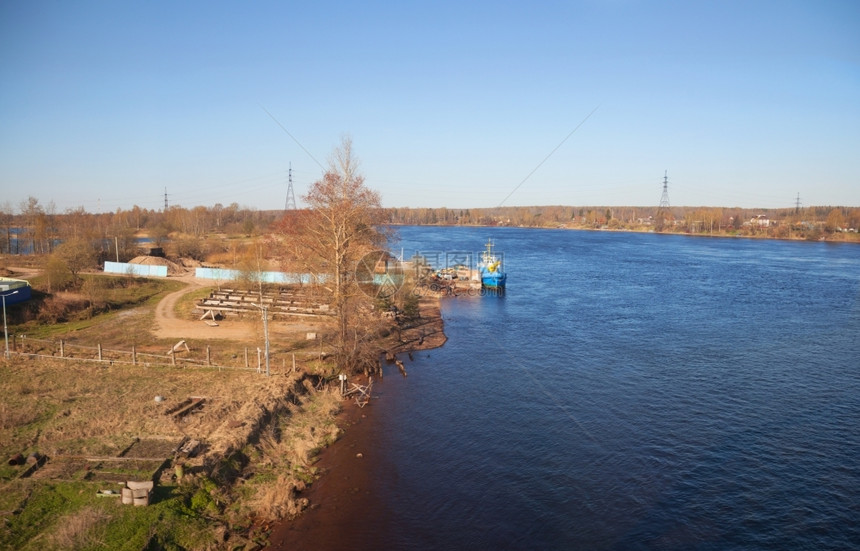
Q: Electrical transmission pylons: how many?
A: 4